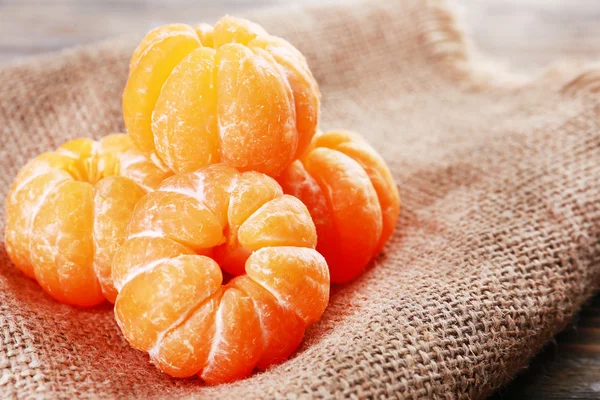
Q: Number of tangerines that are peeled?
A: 4